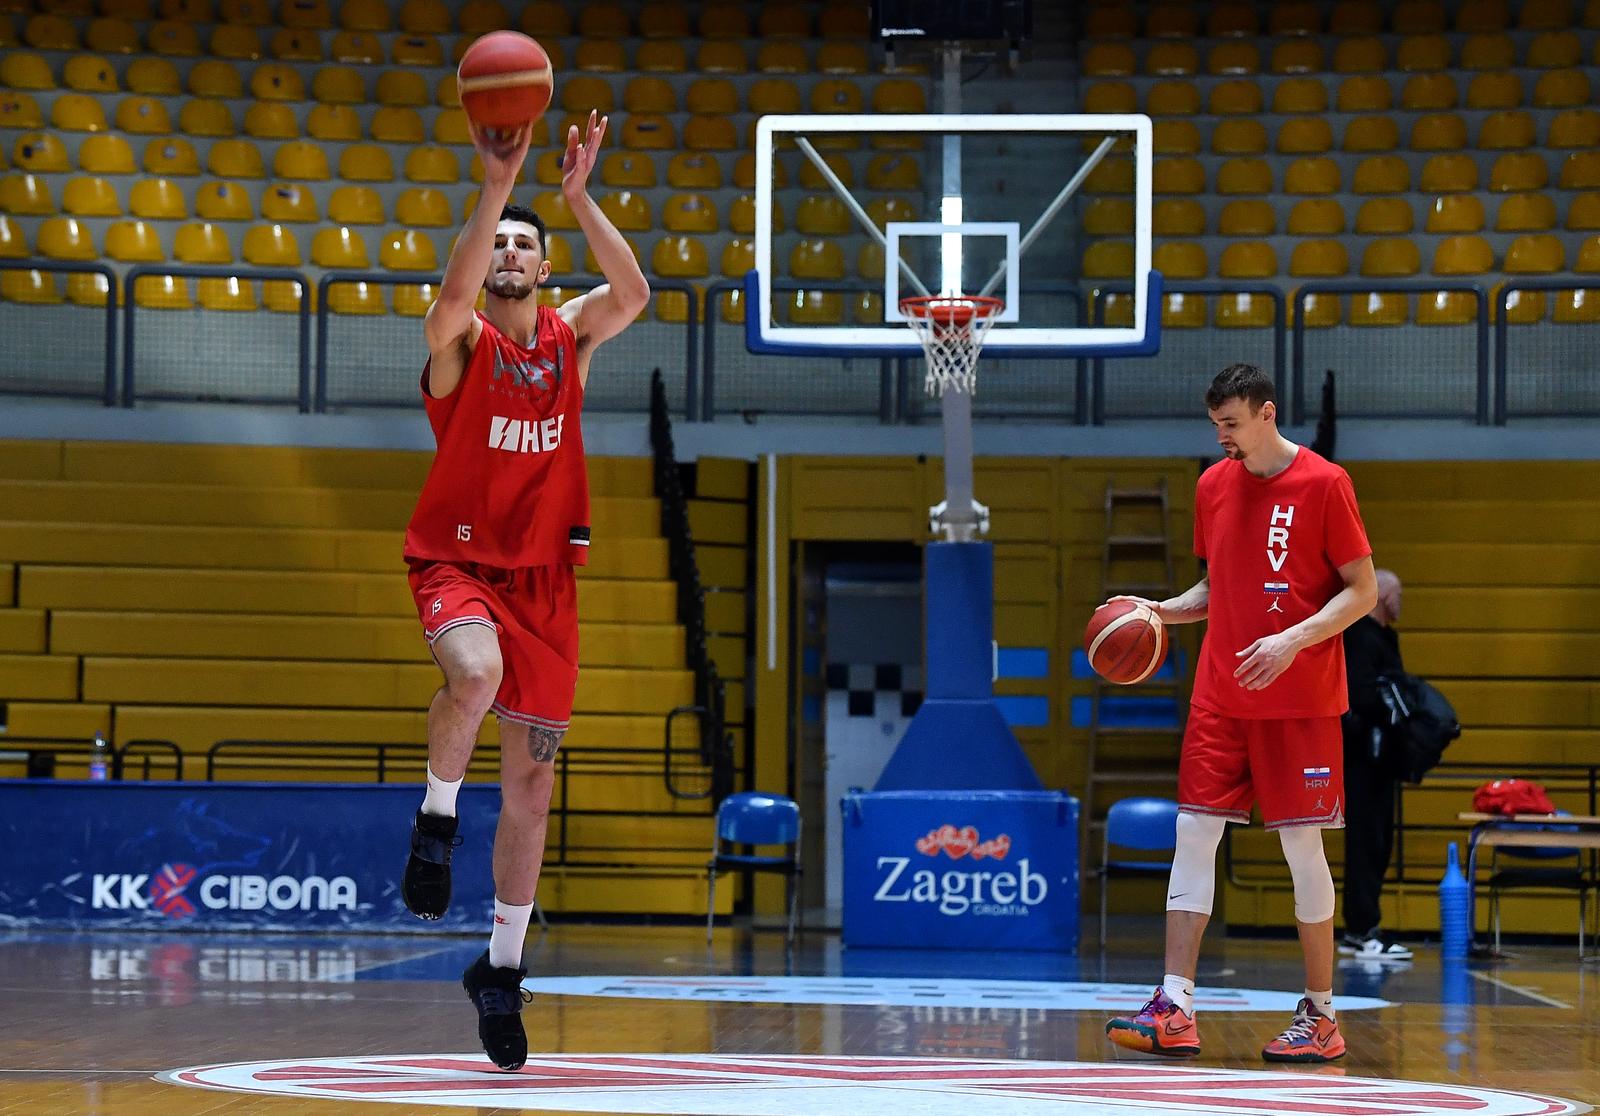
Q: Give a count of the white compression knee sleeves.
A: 2